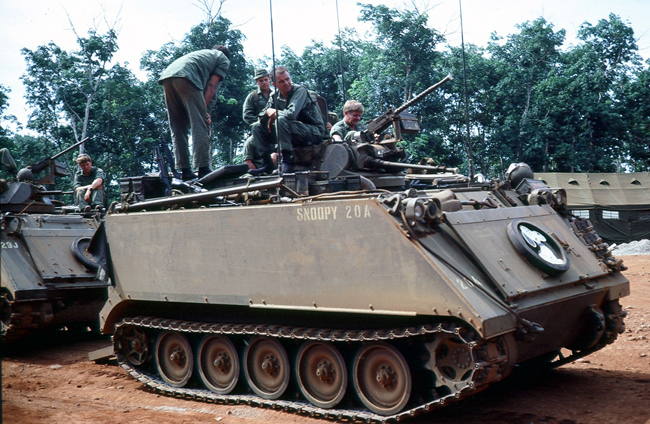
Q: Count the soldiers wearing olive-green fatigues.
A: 5